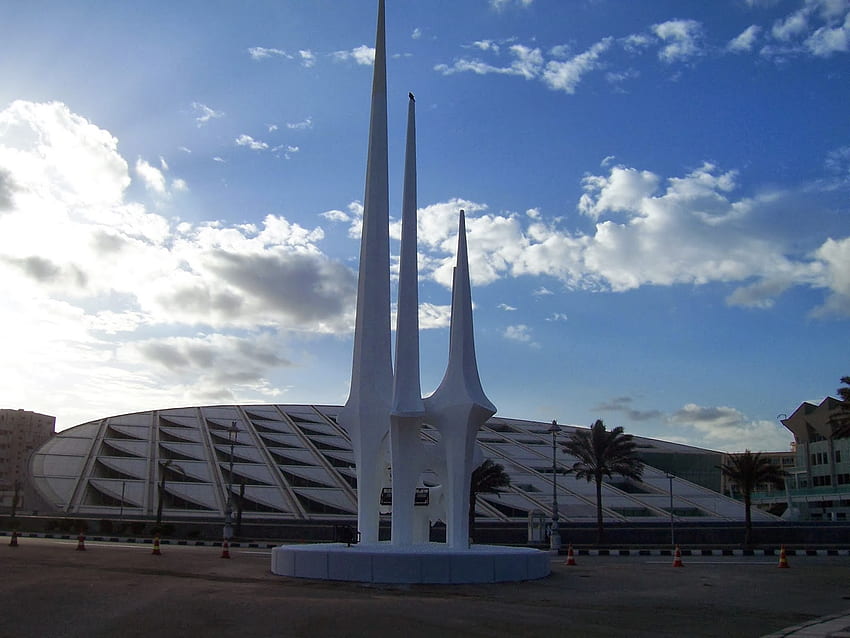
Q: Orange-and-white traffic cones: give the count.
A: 7